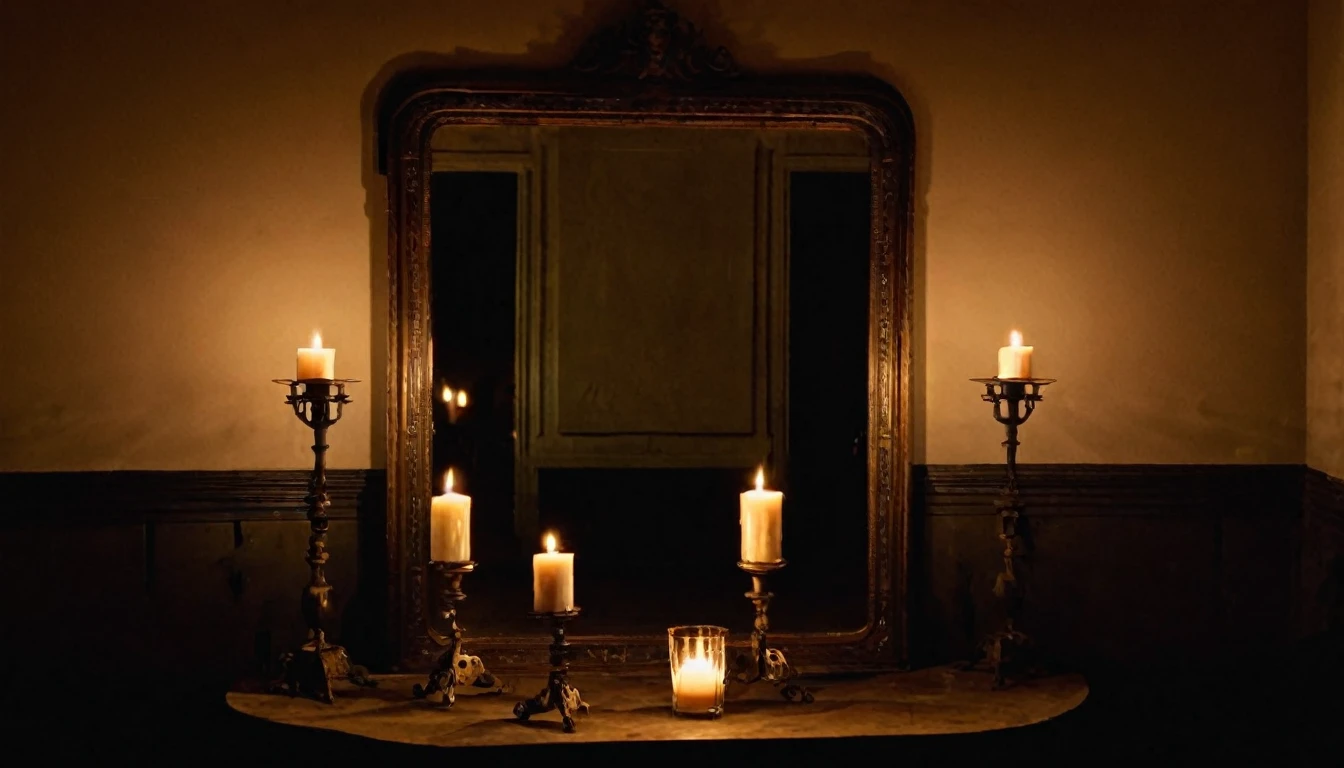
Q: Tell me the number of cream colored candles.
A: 6